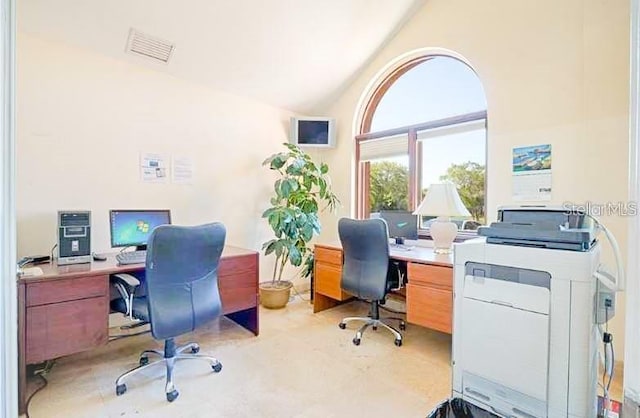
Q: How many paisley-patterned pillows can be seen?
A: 0